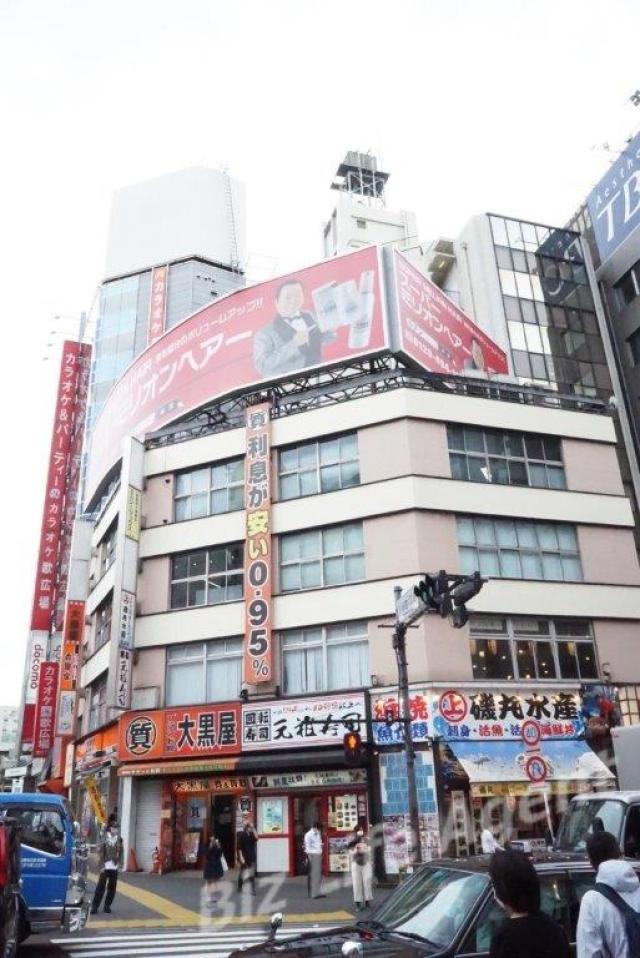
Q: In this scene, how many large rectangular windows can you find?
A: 9